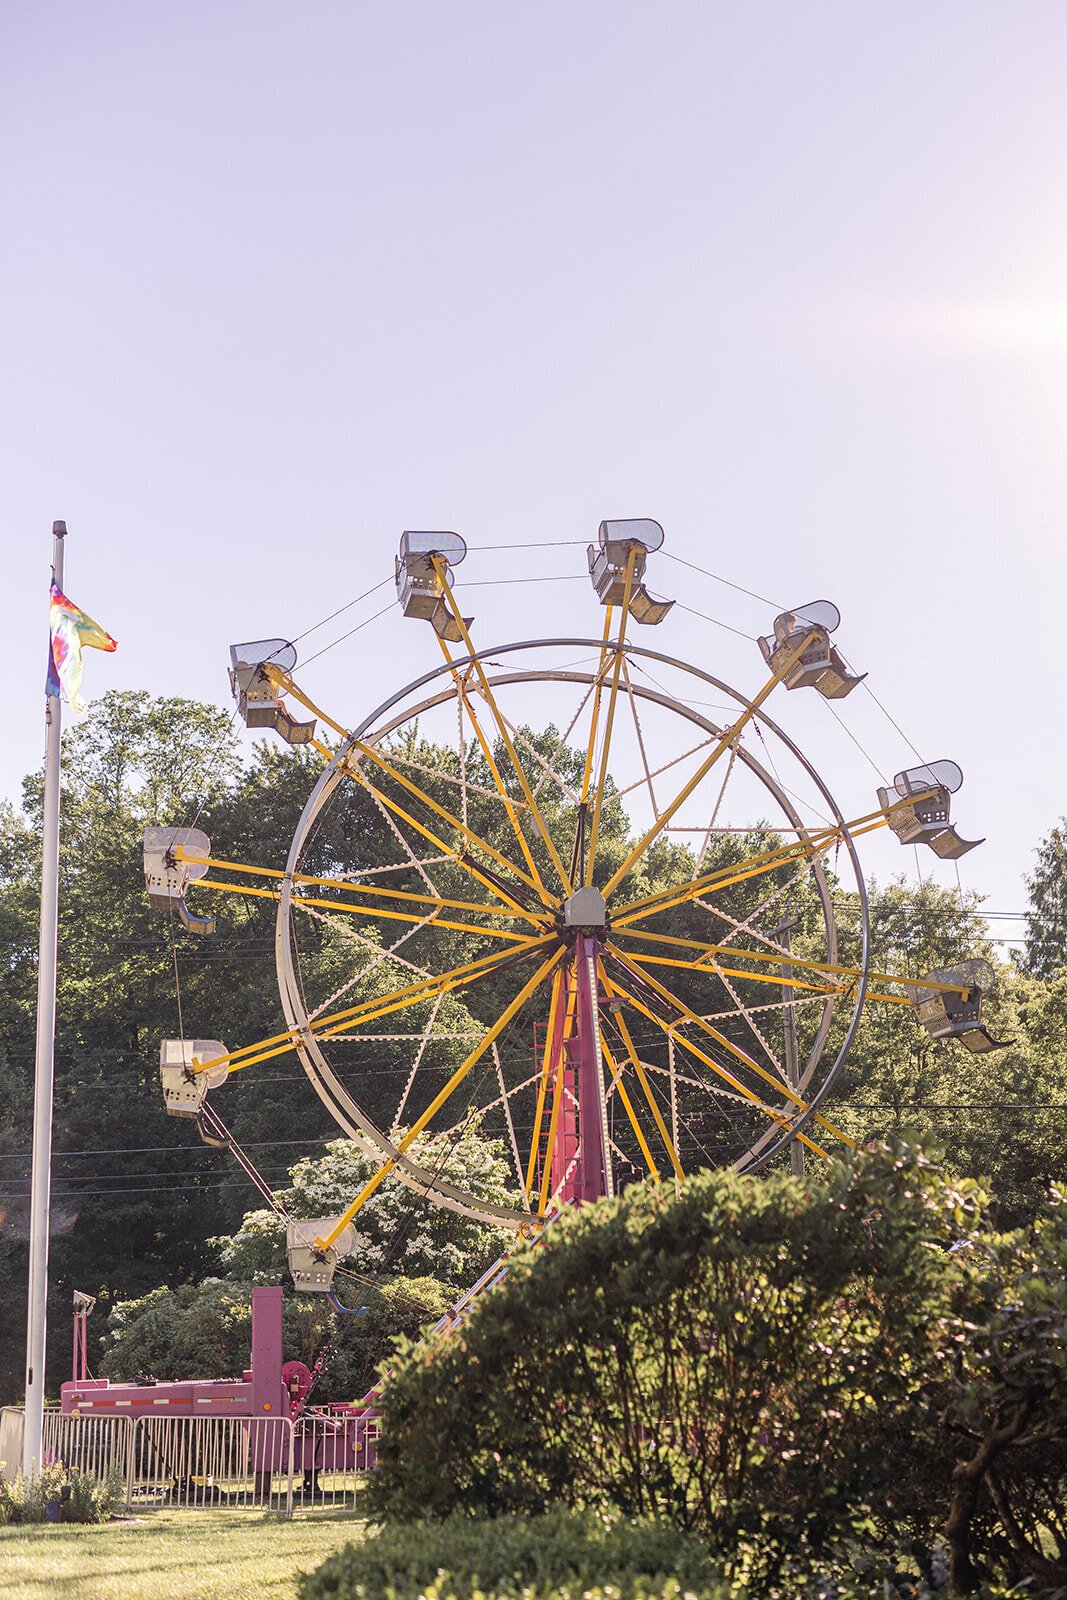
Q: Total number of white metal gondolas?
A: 9